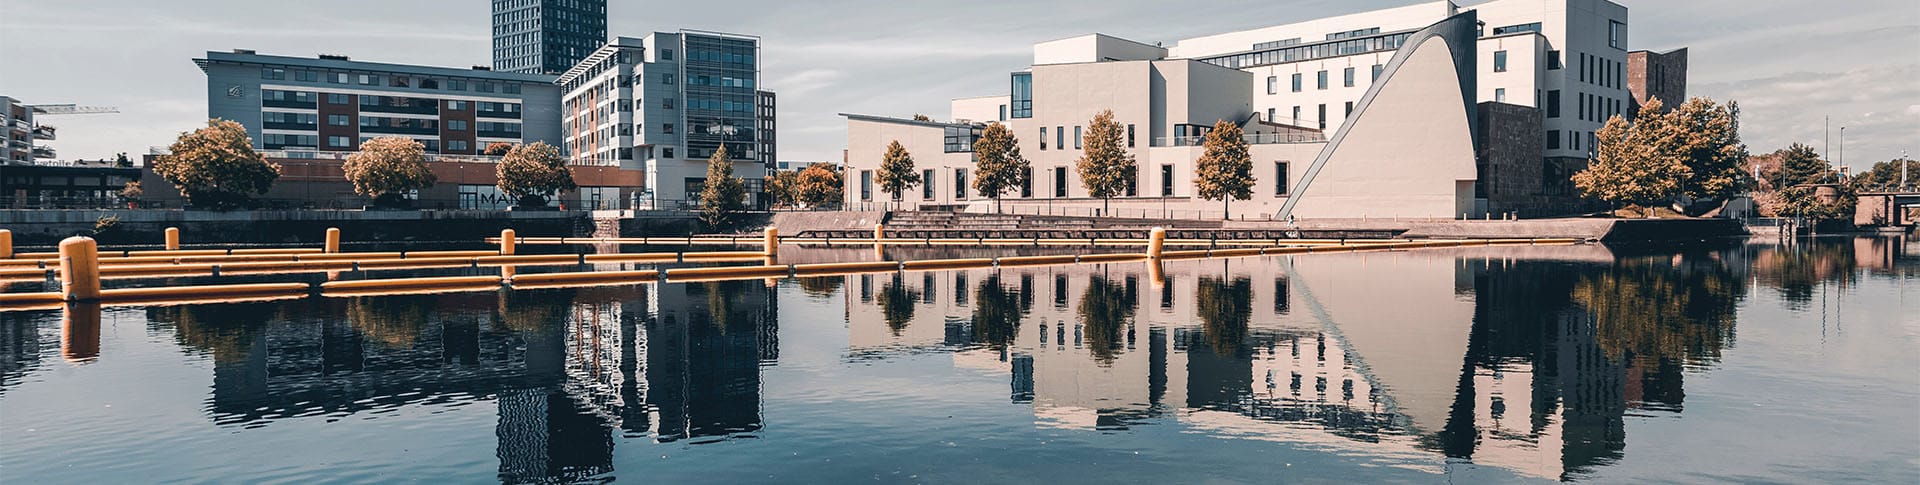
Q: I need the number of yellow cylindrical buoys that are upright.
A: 8